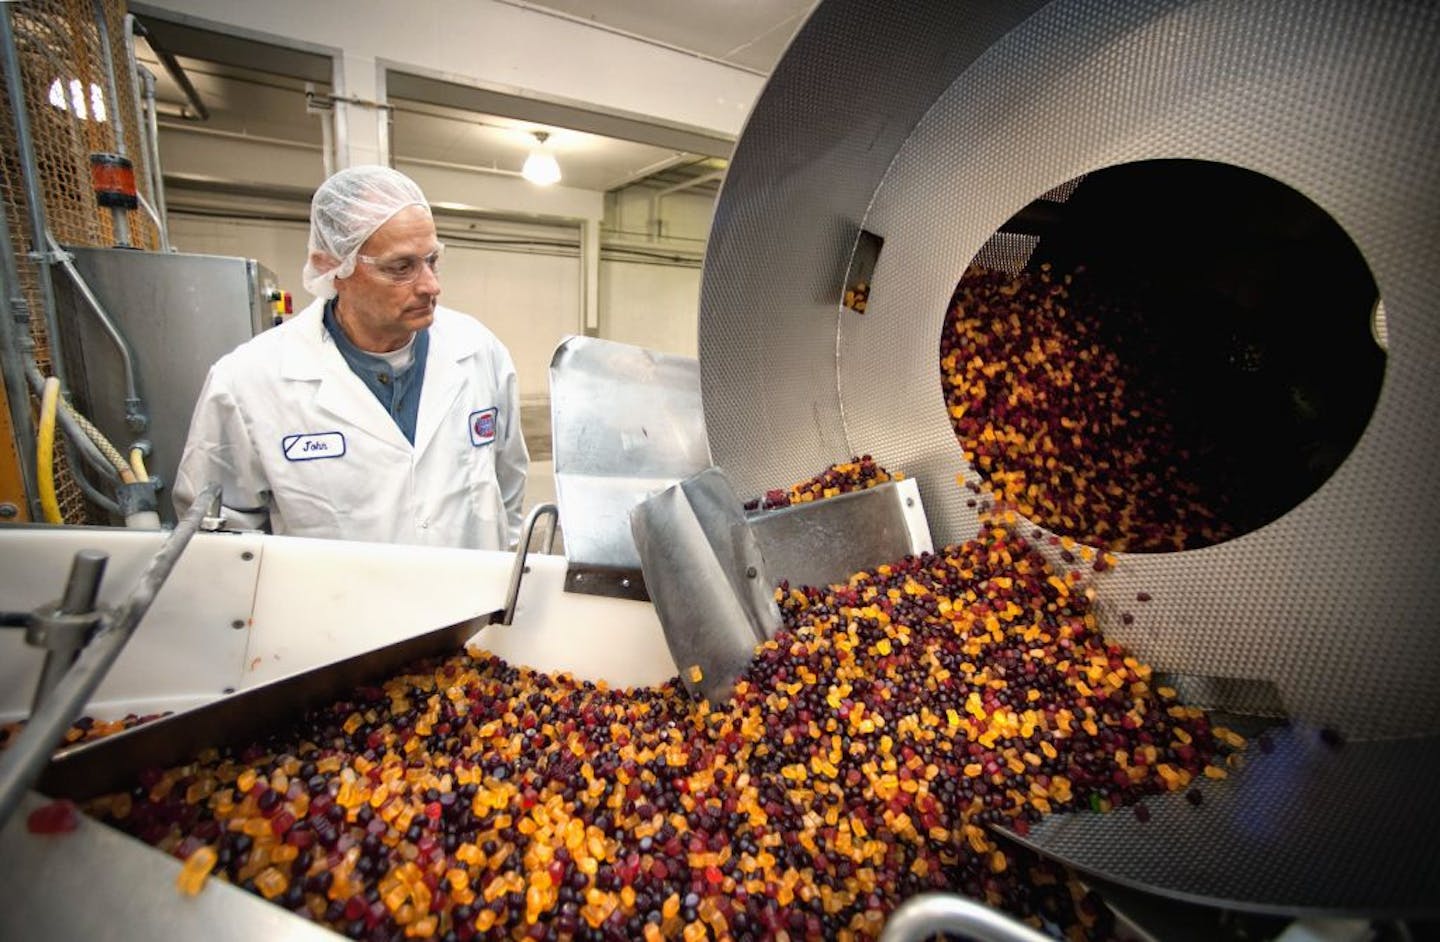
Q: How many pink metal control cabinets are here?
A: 0